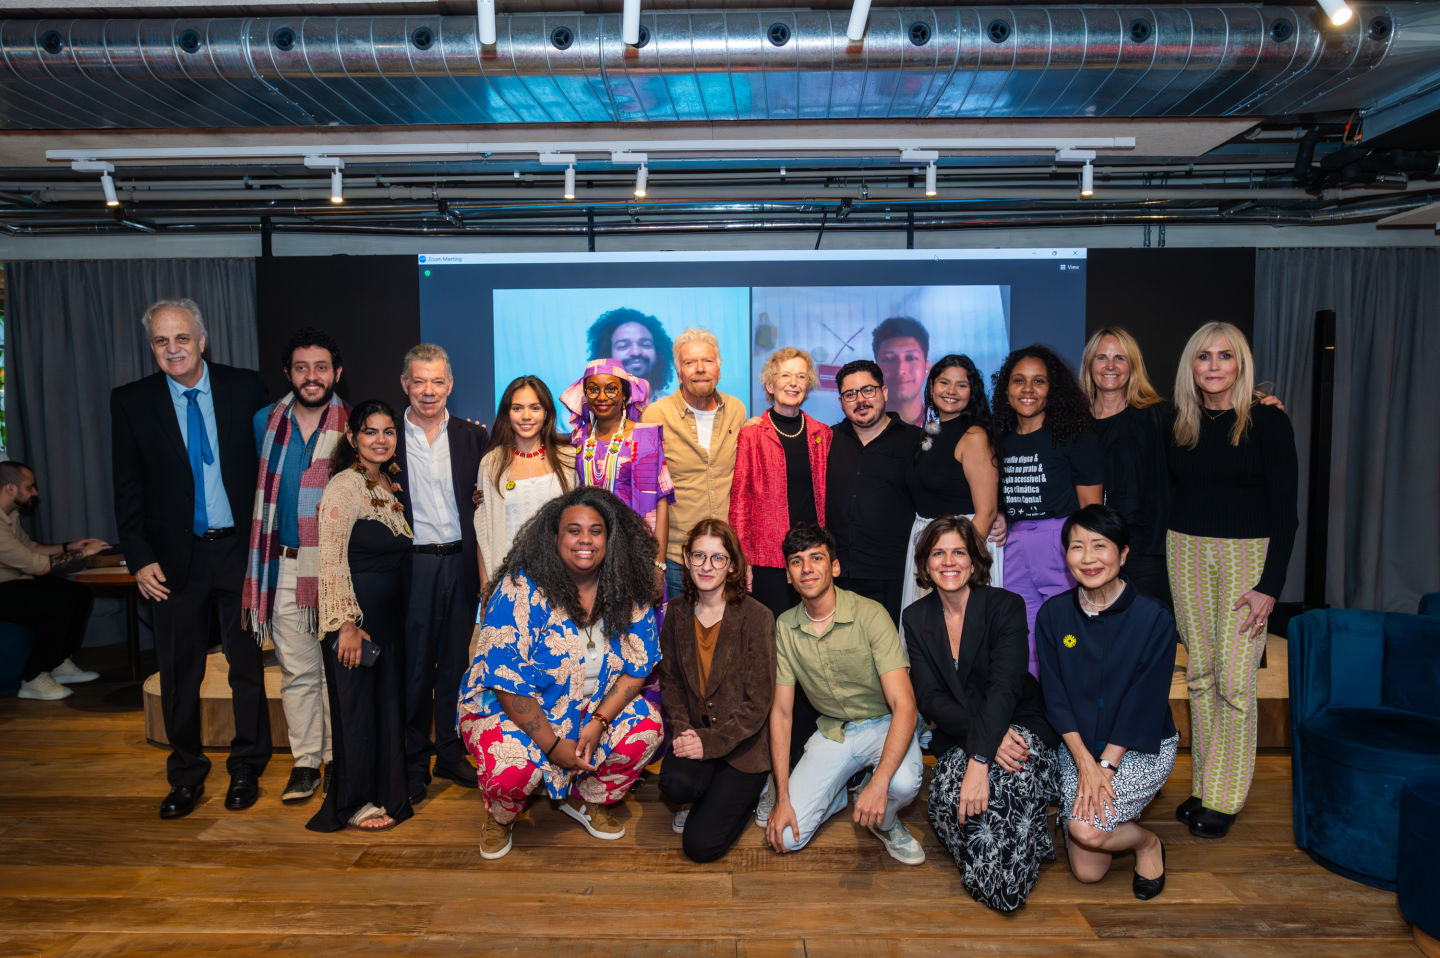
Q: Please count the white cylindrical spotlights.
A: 10